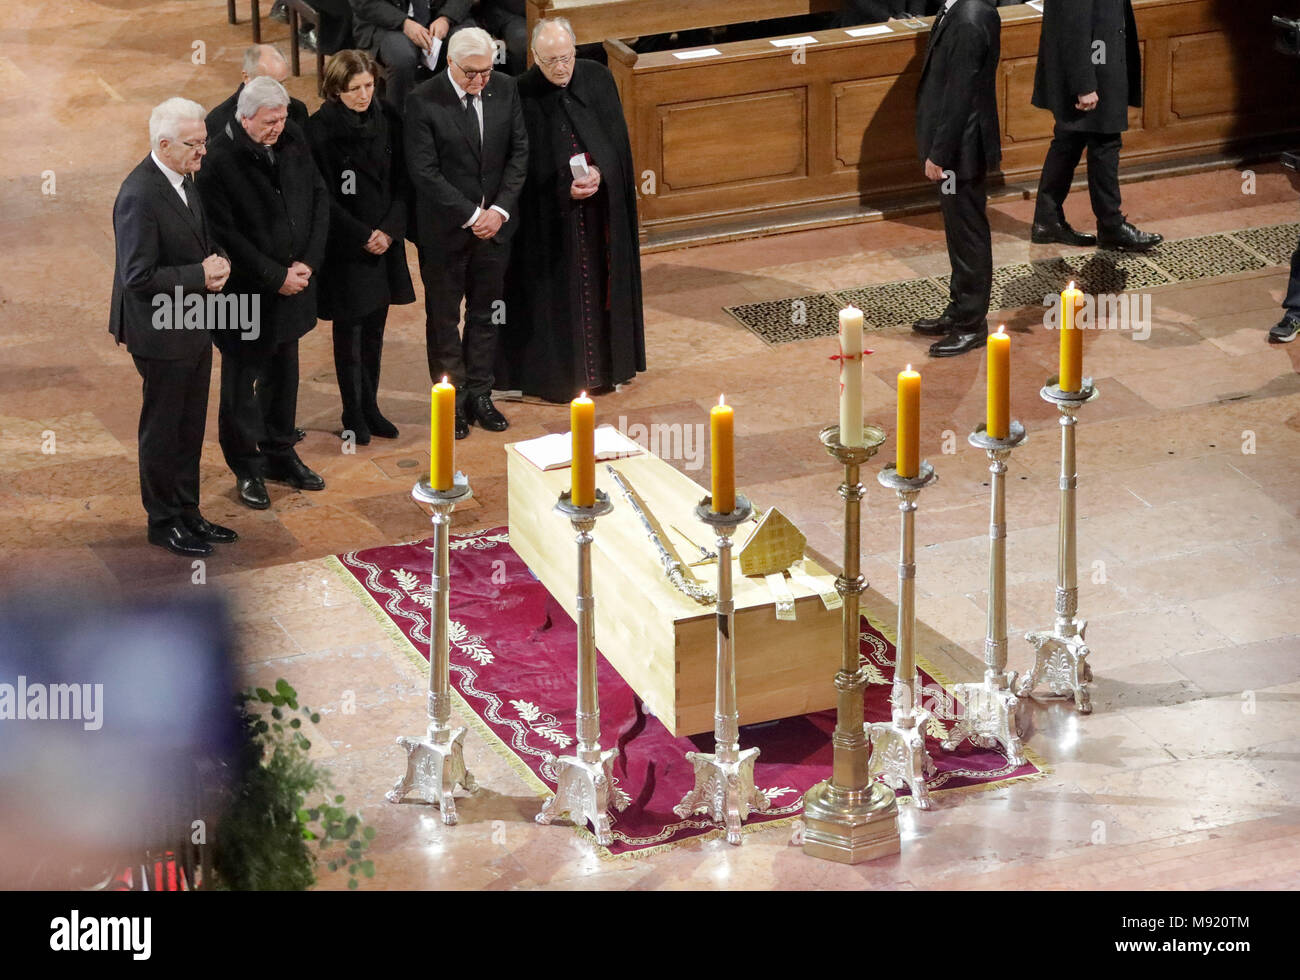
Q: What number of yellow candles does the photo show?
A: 6